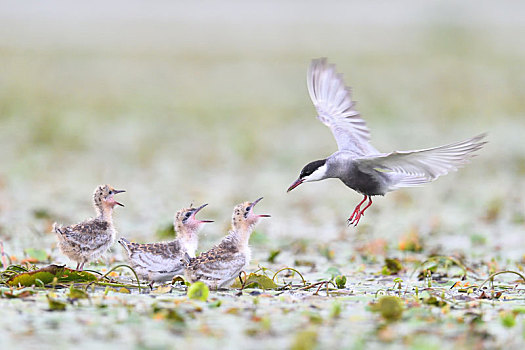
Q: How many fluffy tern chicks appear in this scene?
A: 3